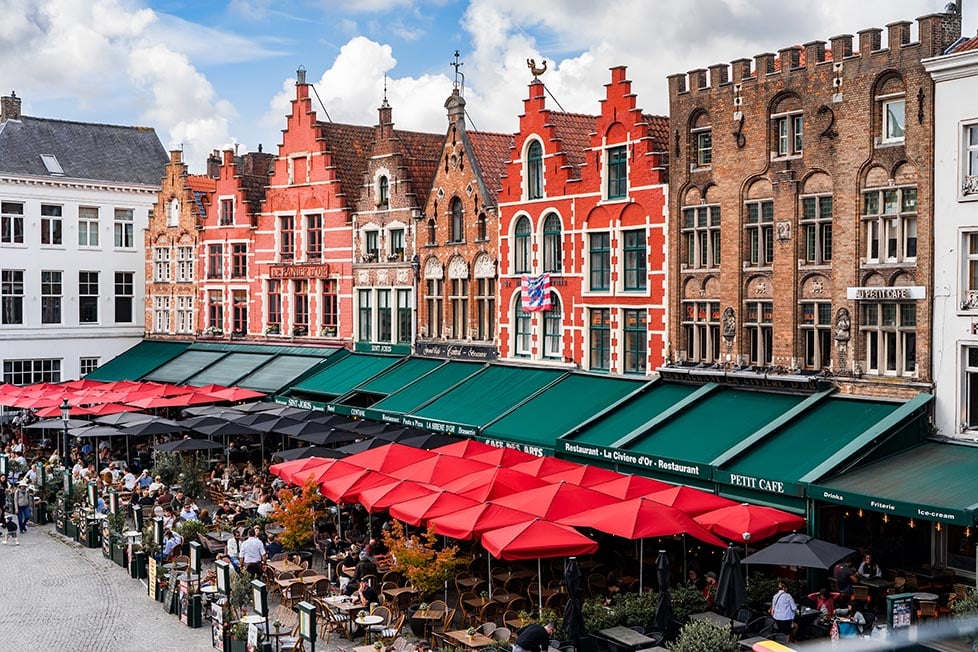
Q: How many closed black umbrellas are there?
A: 3